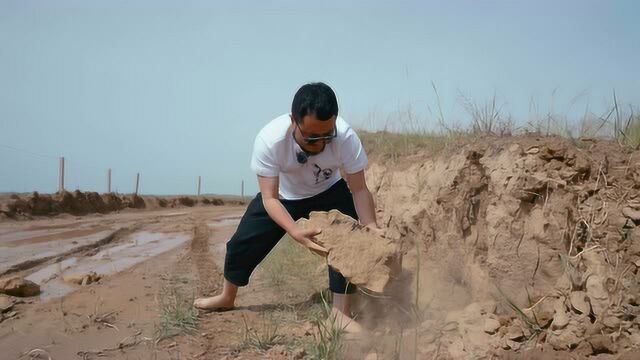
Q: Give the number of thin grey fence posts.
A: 5